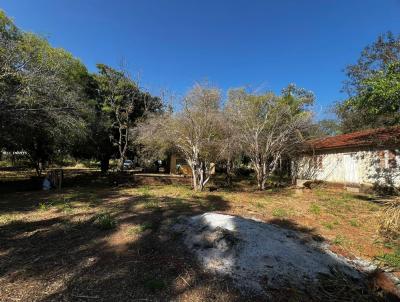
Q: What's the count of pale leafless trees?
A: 2